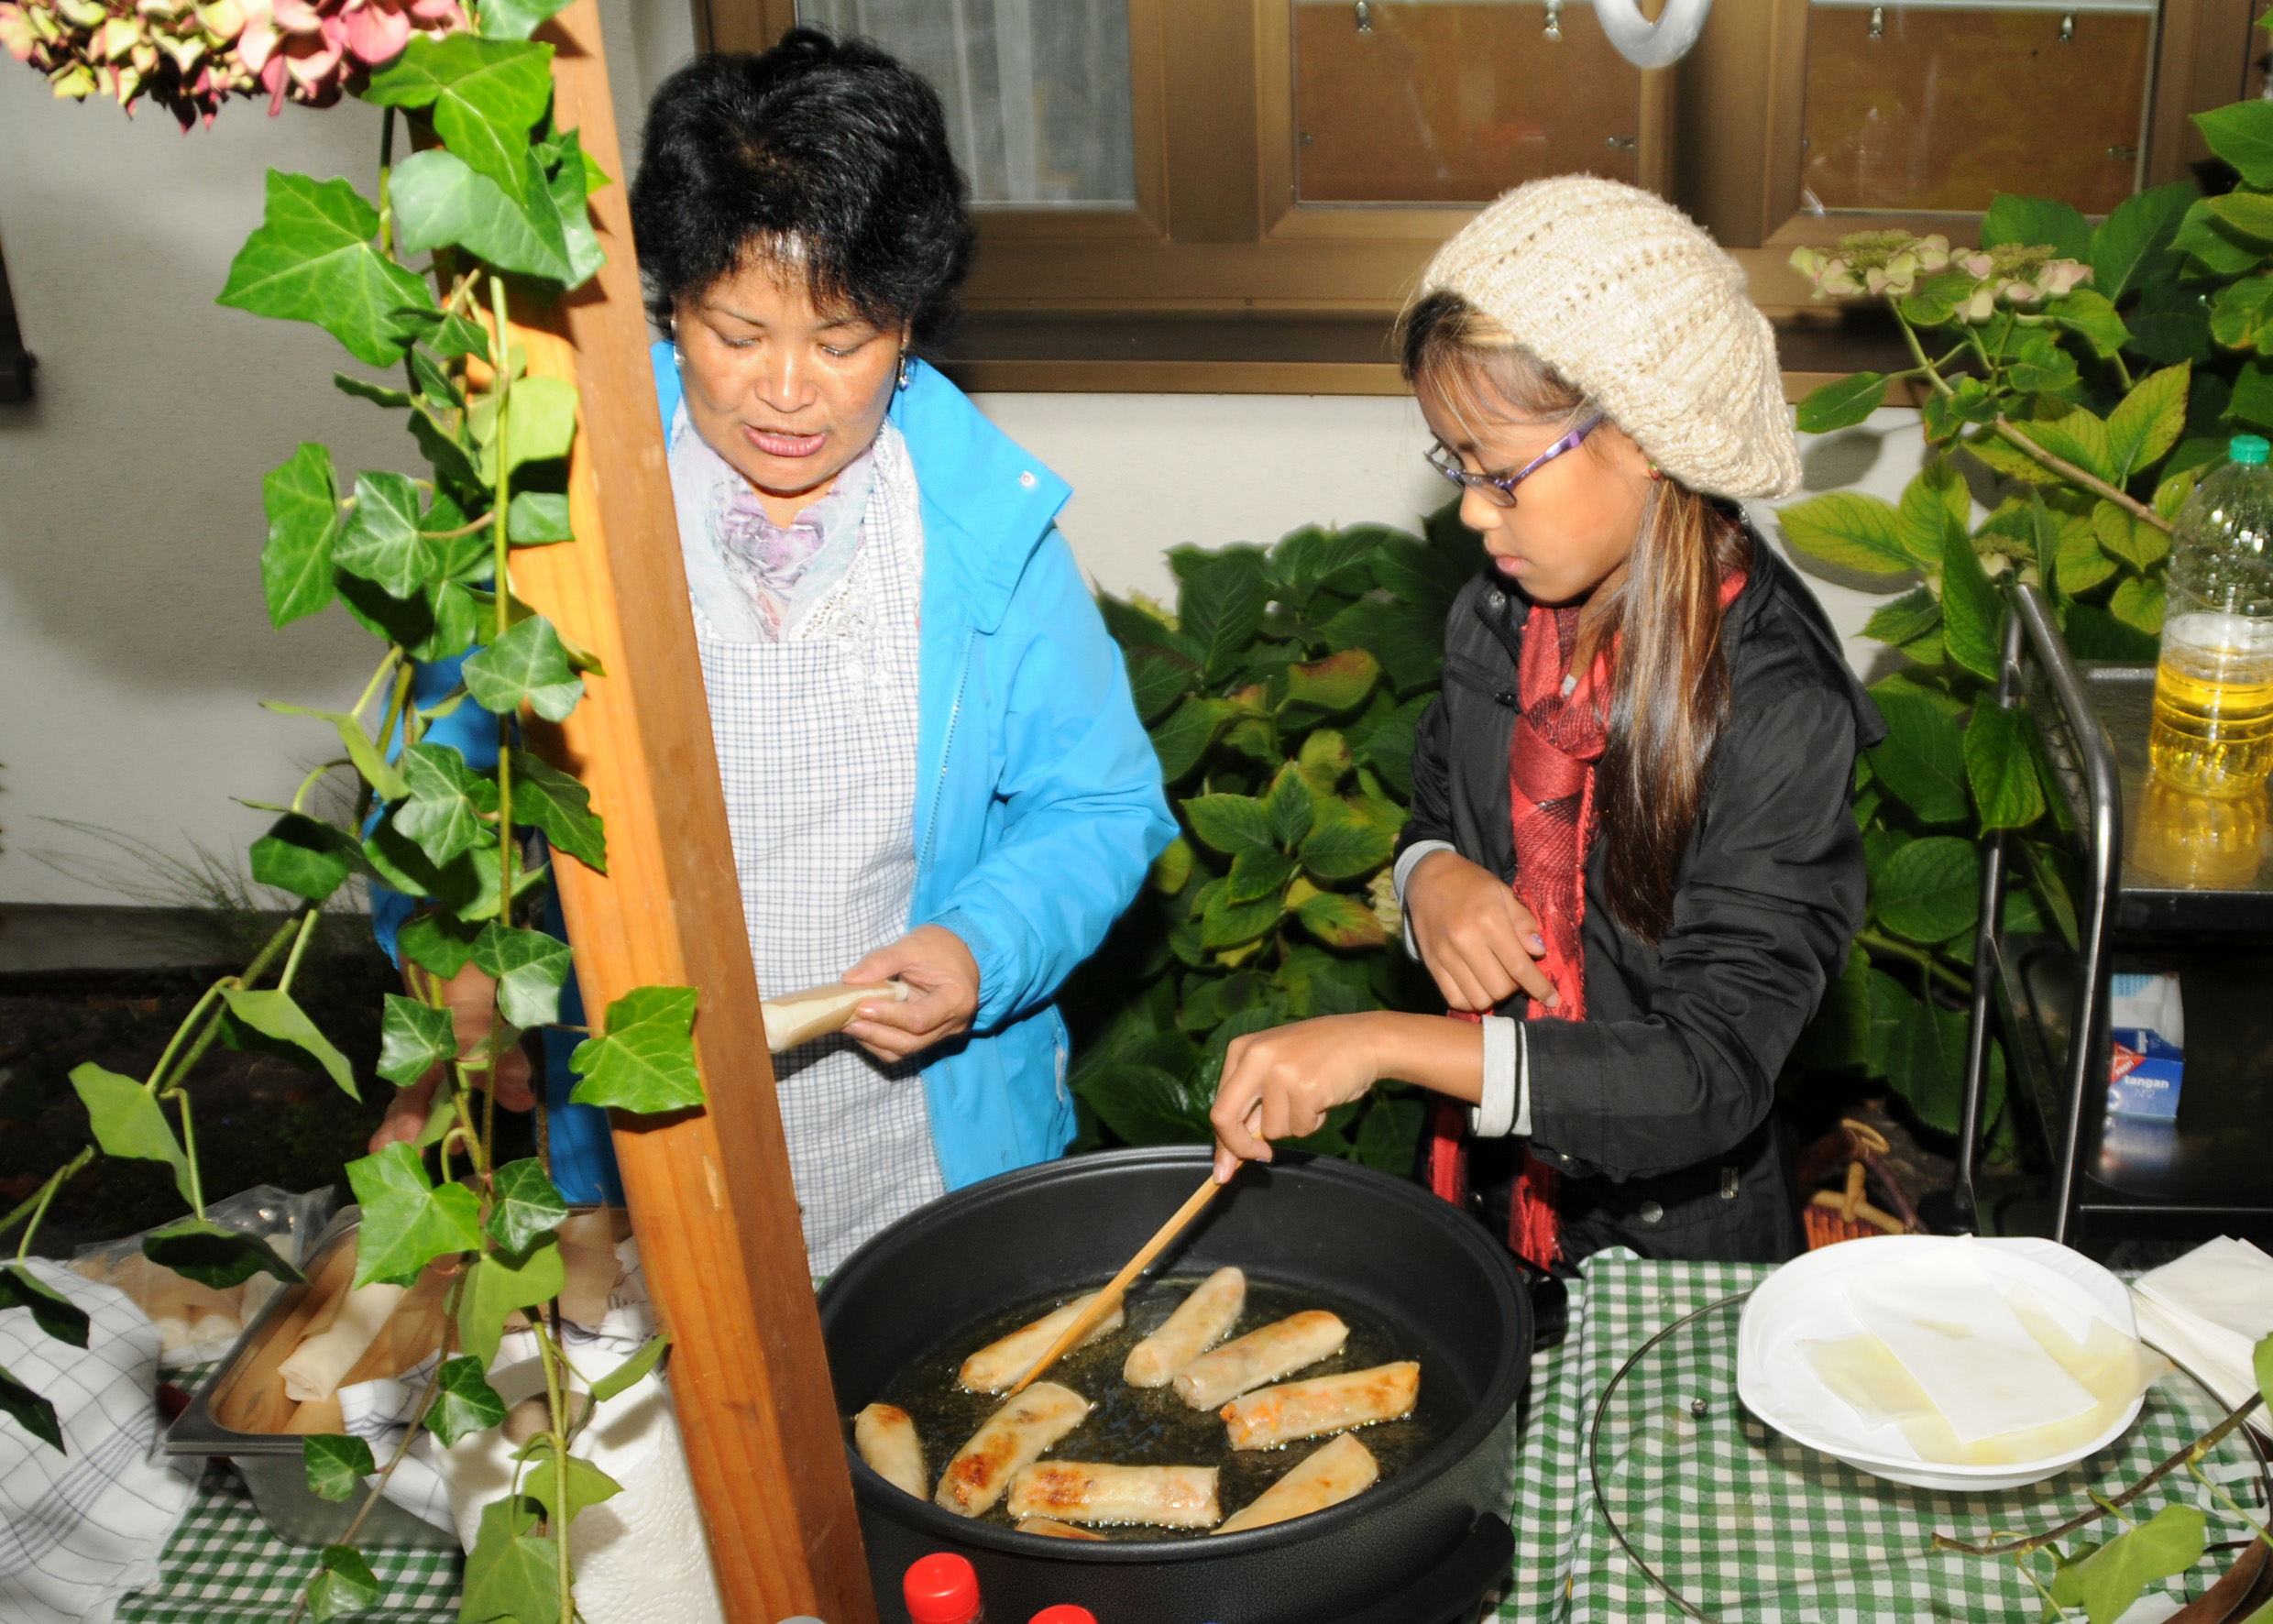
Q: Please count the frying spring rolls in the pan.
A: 9